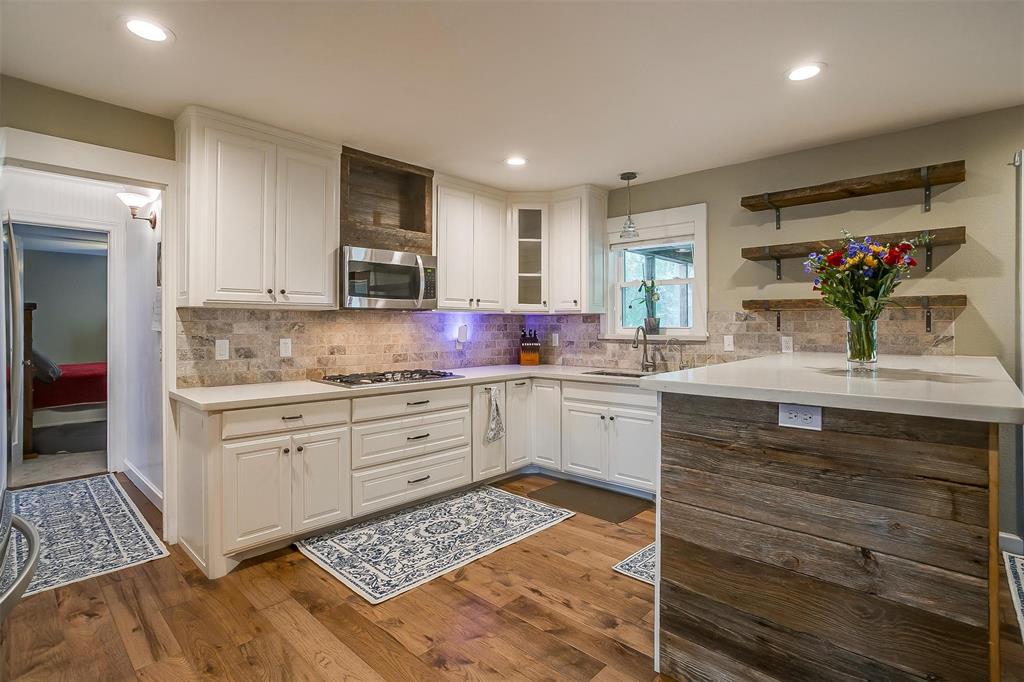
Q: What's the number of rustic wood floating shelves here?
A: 3